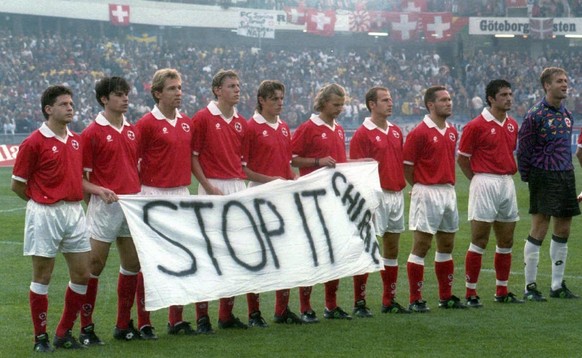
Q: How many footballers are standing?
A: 10